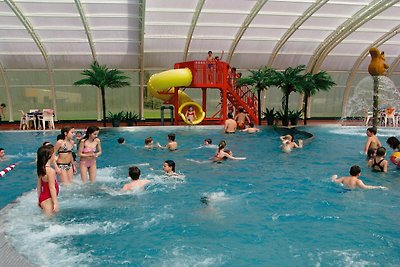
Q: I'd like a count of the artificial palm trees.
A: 4